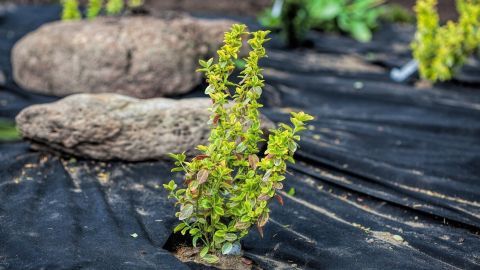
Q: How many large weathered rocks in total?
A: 2